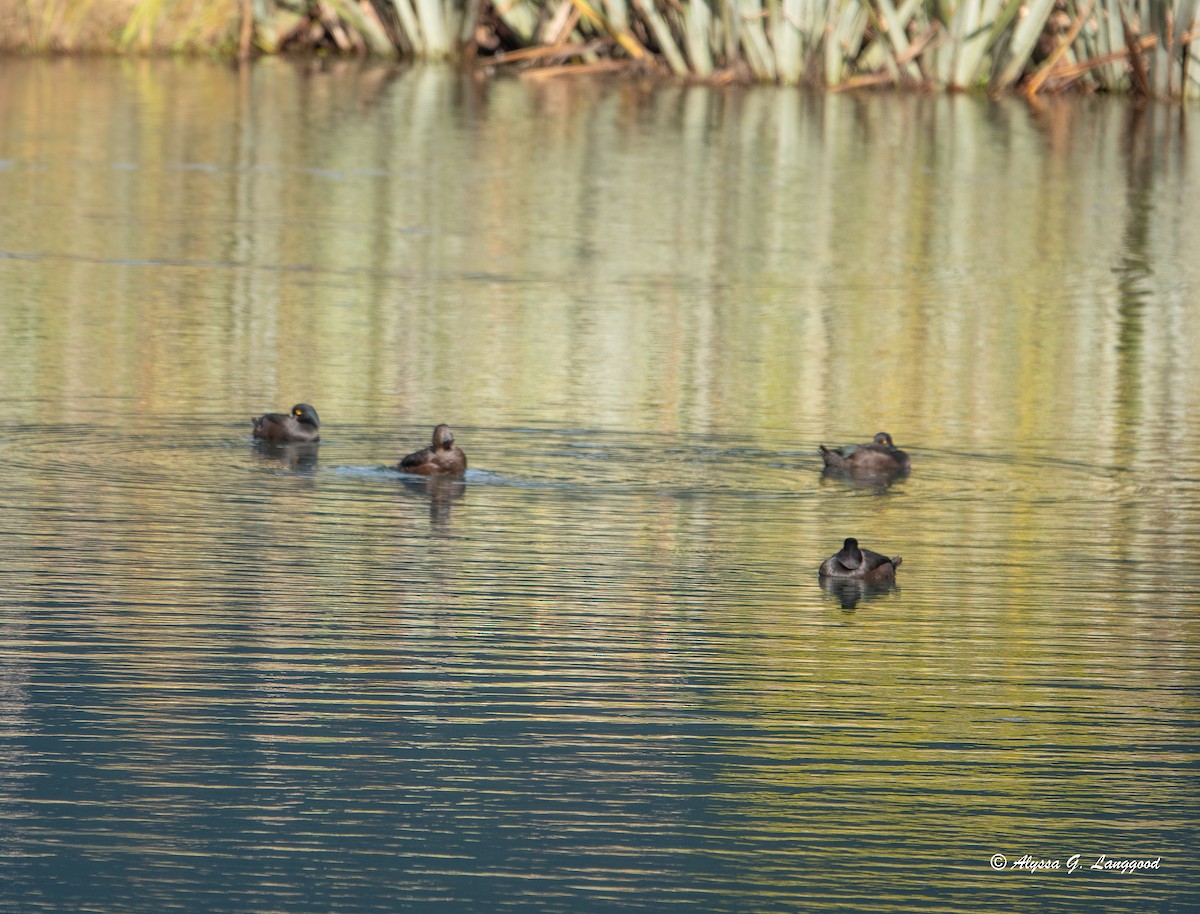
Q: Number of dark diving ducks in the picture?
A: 4